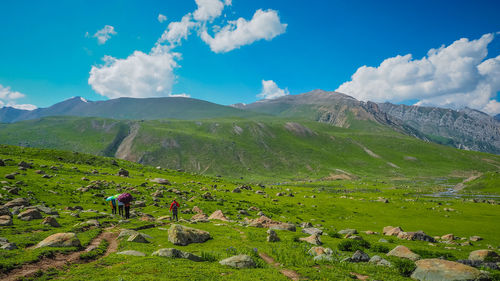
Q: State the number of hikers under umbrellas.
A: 3